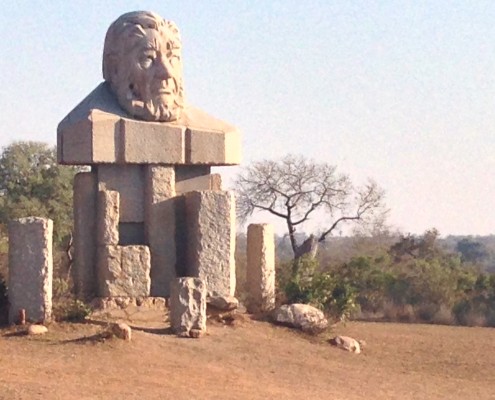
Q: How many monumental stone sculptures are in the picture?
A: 1